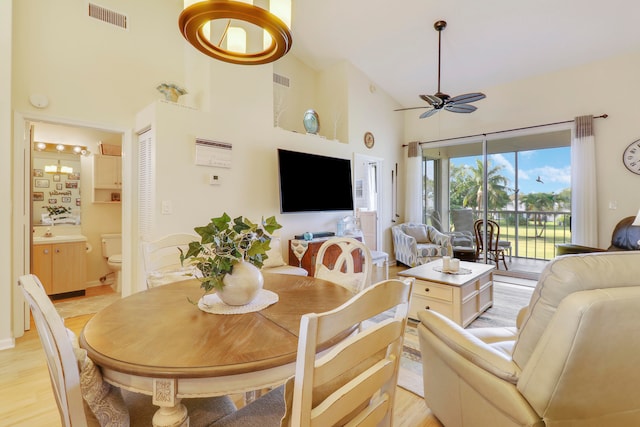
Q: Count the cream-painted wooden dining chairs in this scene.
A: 4